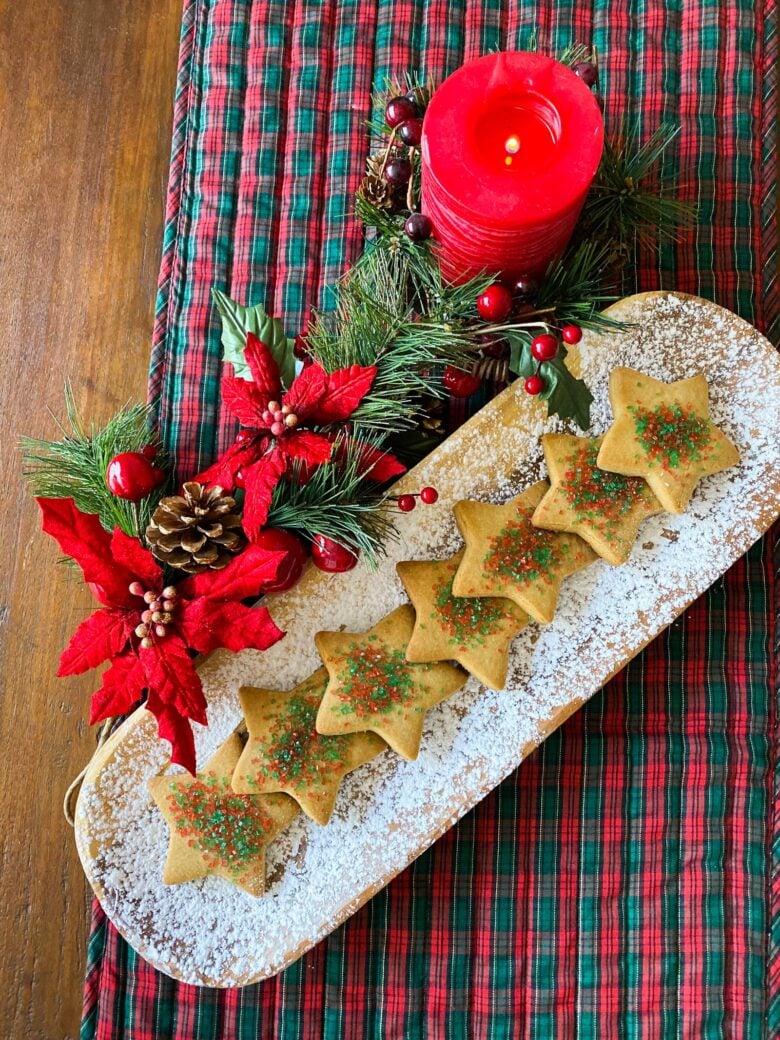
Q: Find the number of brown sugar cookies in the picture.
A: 7